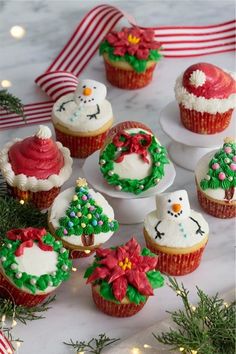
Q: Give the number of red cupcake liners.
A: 10